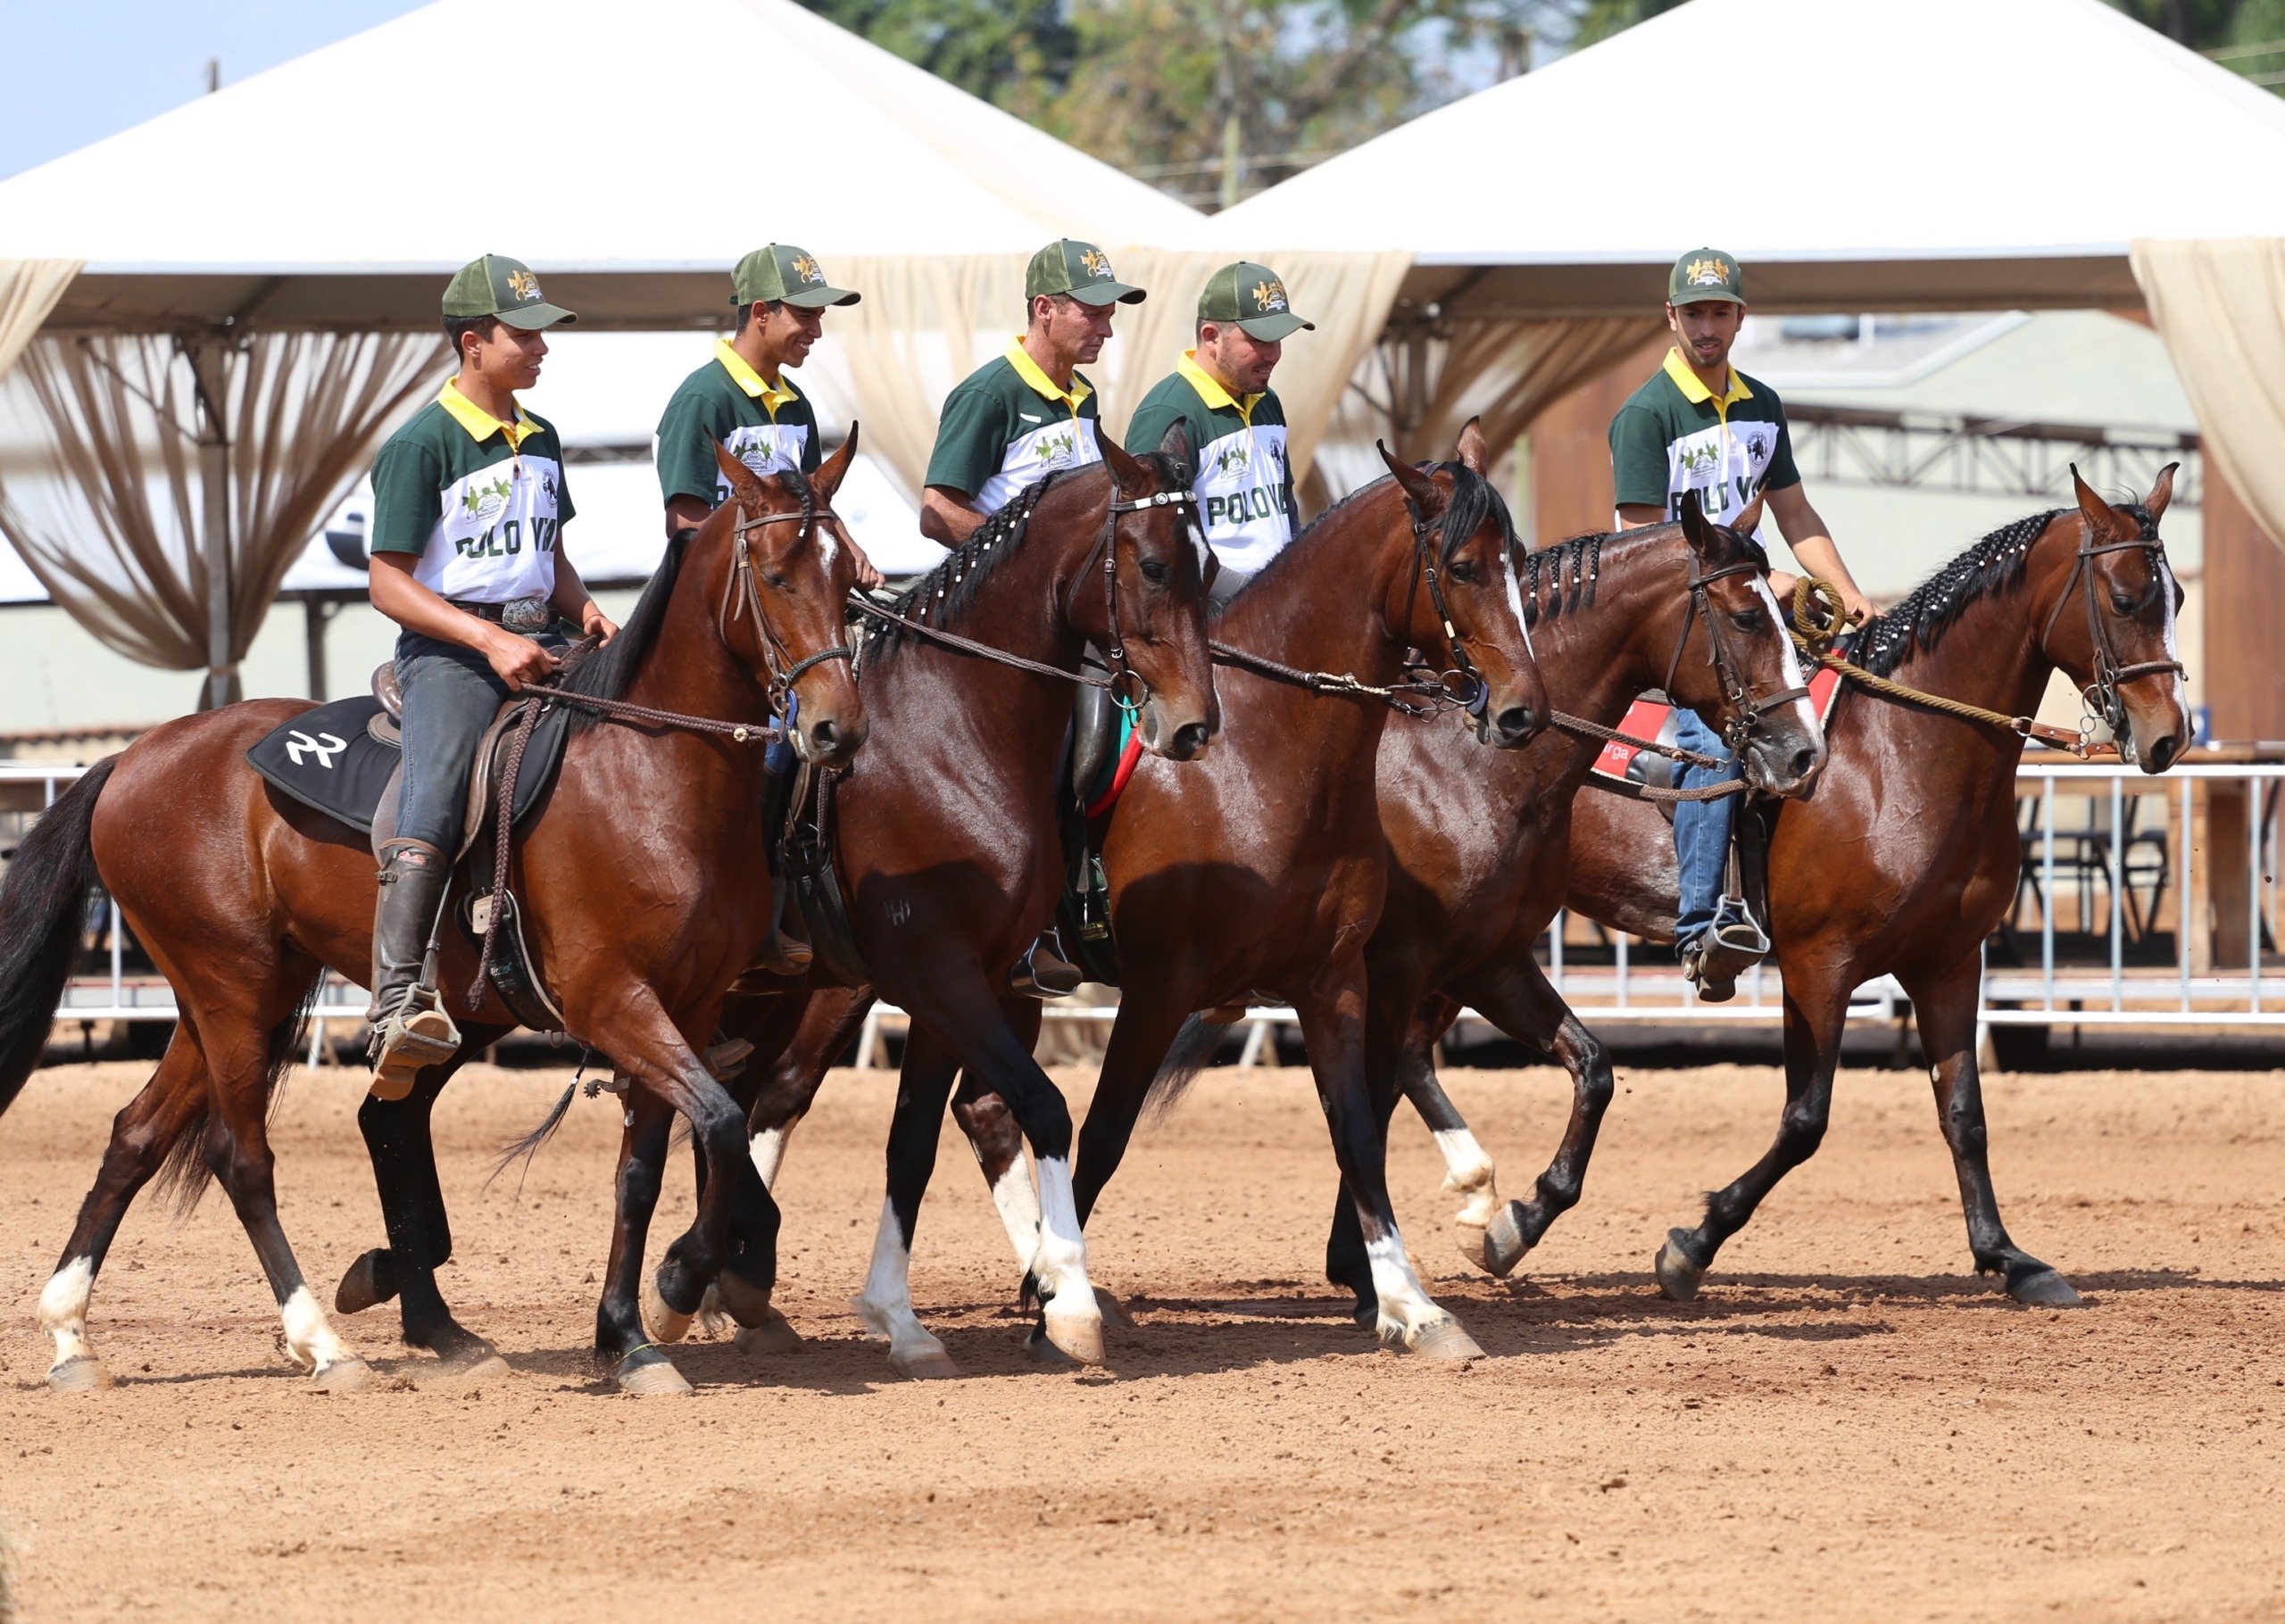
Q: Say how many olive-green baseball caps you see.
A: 5